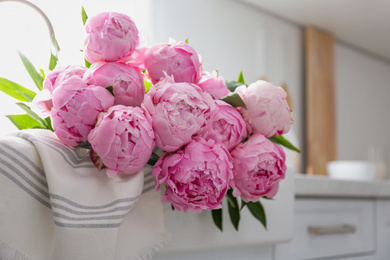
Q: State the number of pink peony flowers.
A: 12